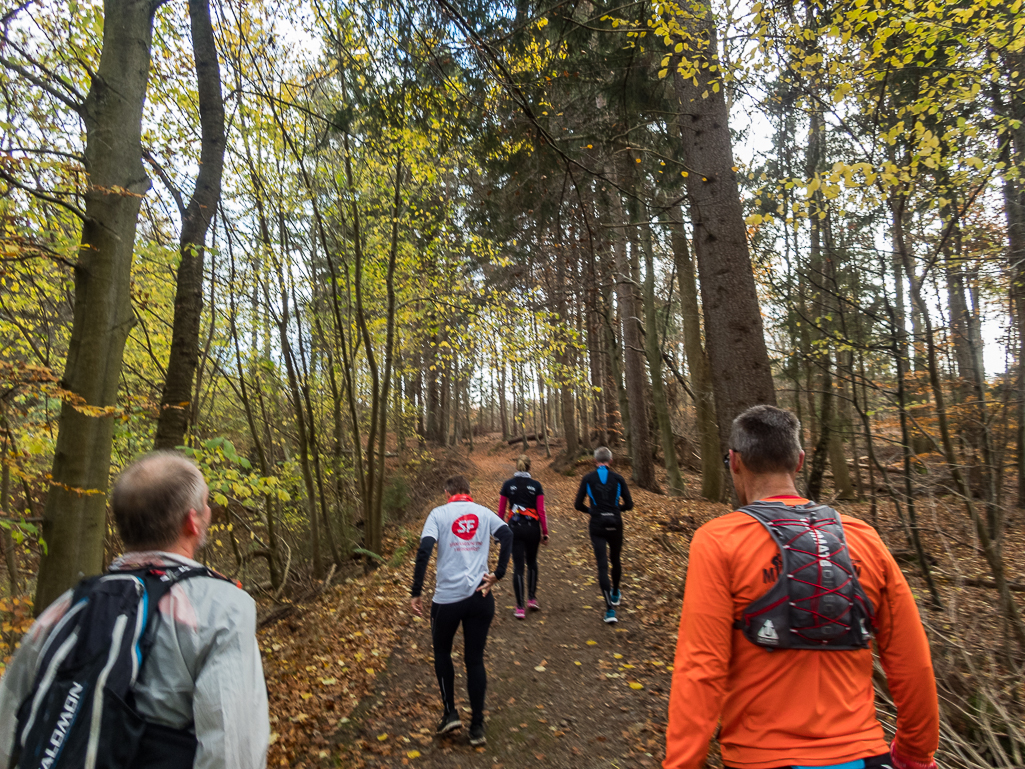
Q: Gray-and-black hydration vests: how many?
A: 1